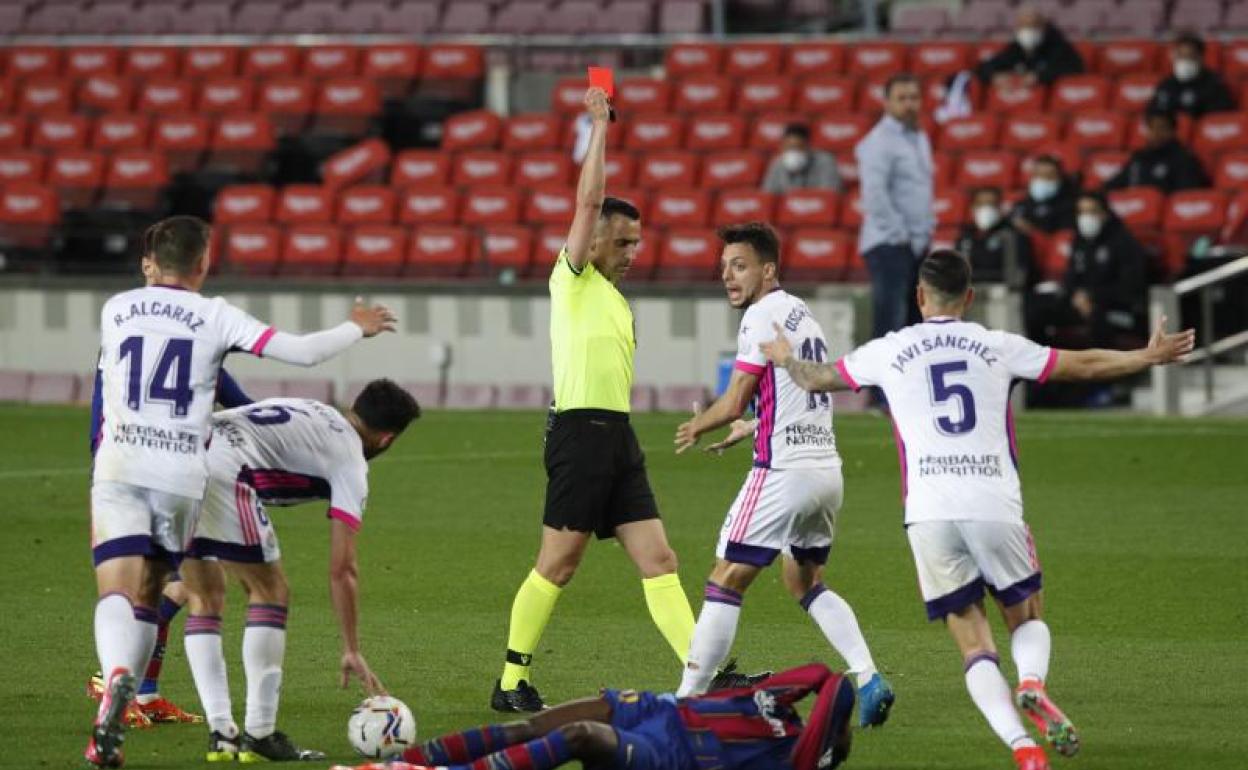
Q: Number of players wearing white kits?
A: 4